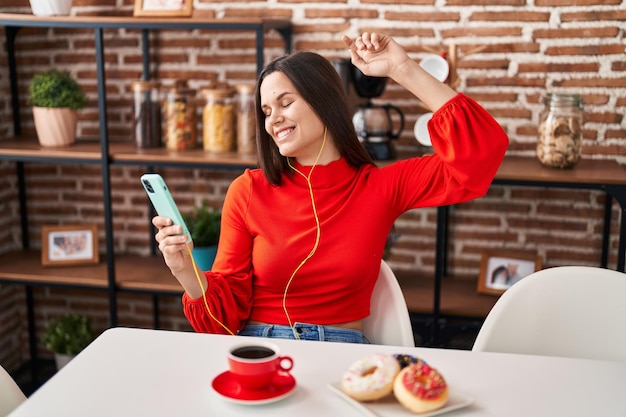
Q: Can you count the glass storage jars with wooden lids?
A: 4